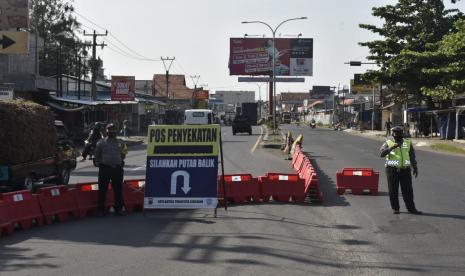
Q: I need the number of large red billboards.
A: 1